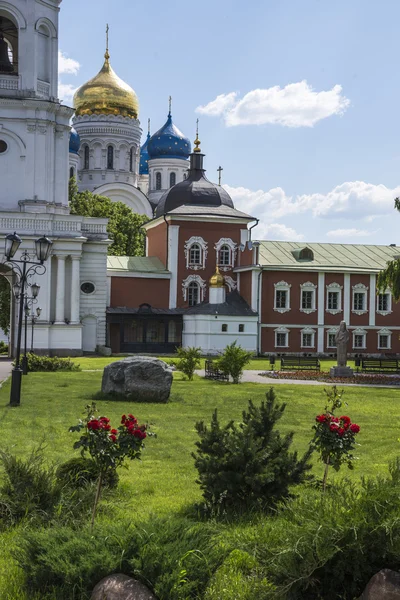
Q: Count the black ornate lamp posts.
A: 3